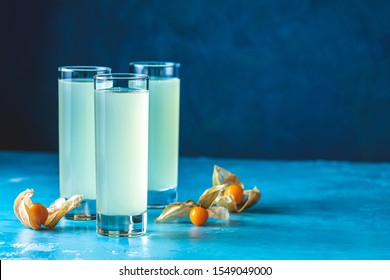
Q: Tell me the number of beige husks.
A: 3